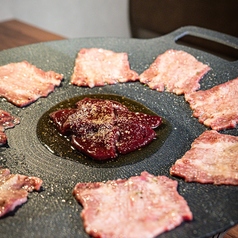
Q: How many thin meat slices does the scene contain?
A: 8